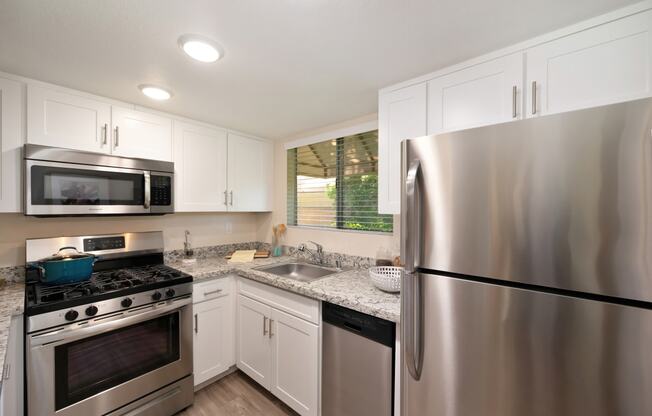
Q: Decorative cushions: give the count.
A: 0